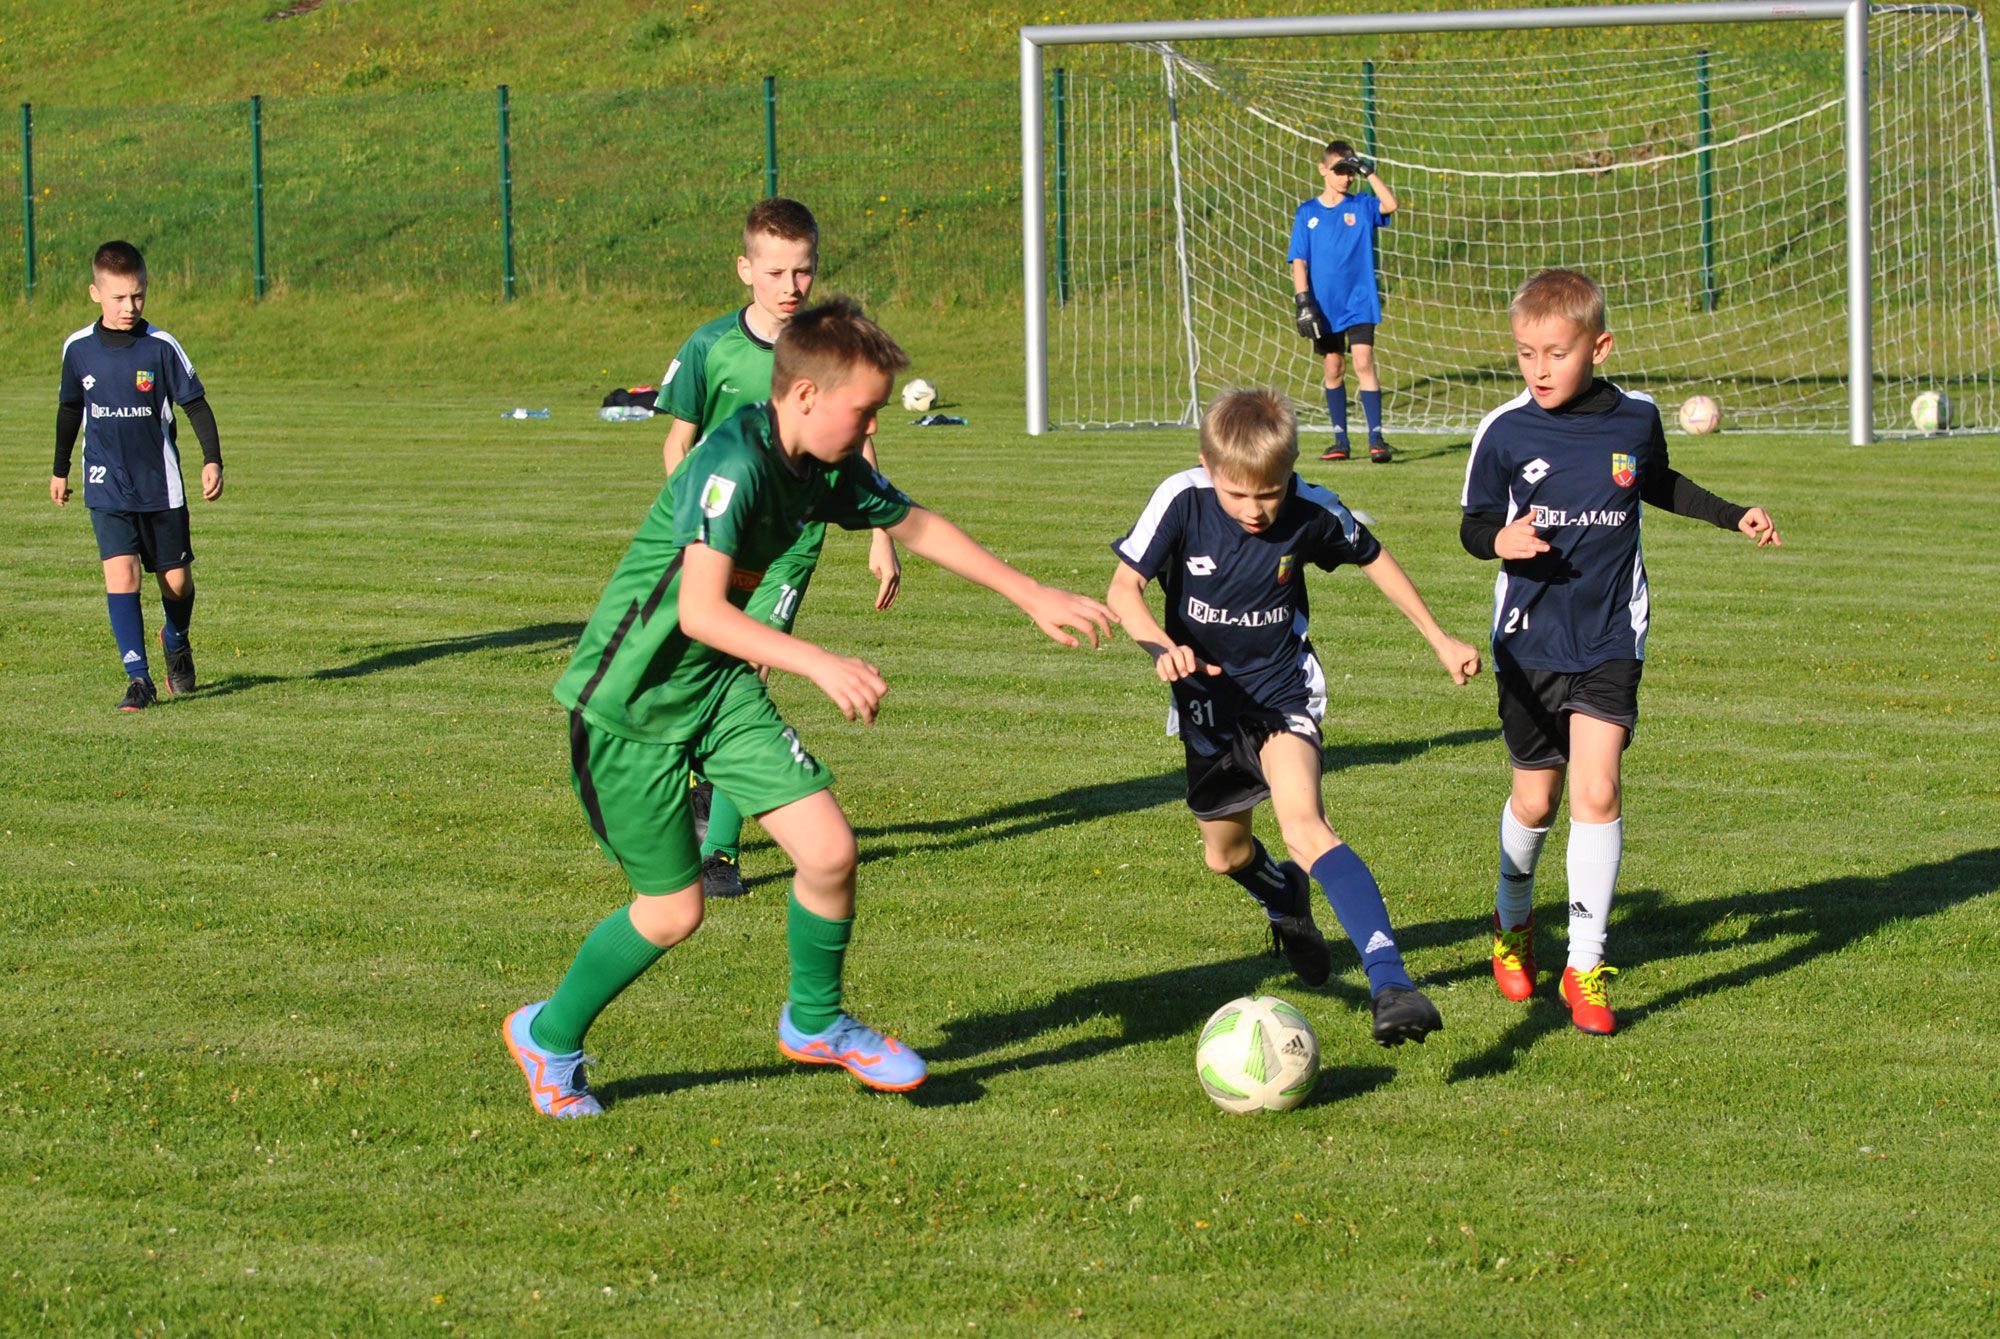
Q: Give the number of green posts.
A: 7